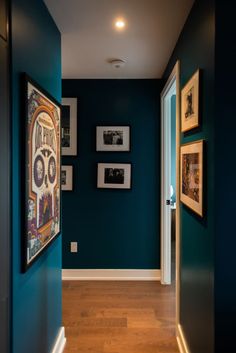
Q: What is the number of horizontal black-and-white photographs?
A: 2